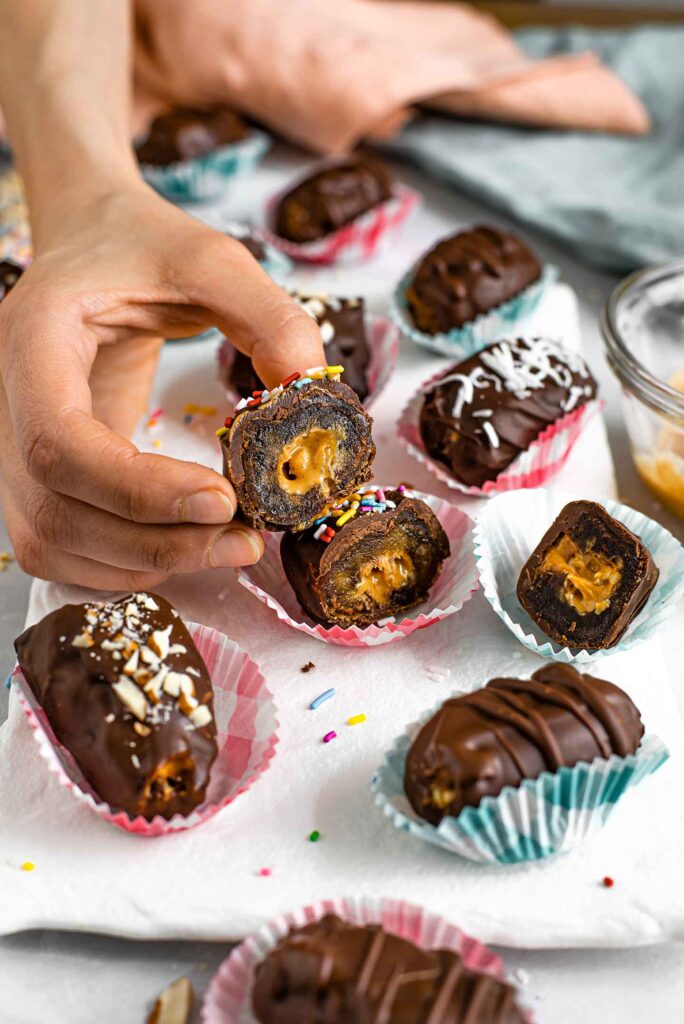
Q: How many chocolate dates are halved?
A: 3